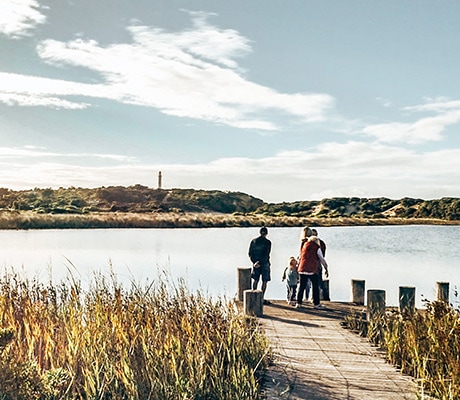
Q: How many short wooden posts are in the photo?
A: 7